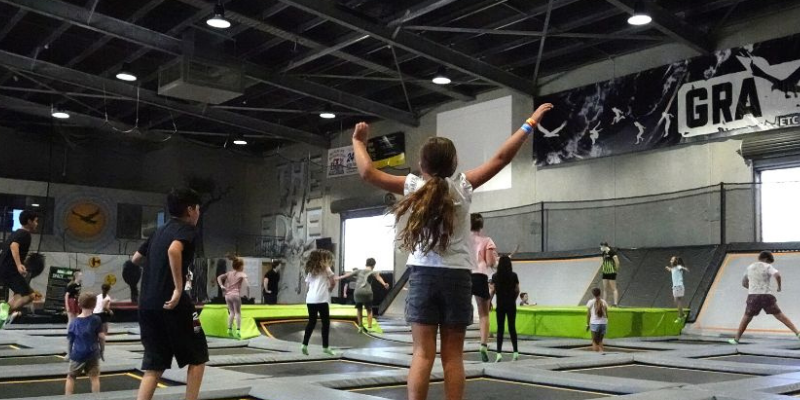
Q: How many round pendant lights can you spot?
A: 7